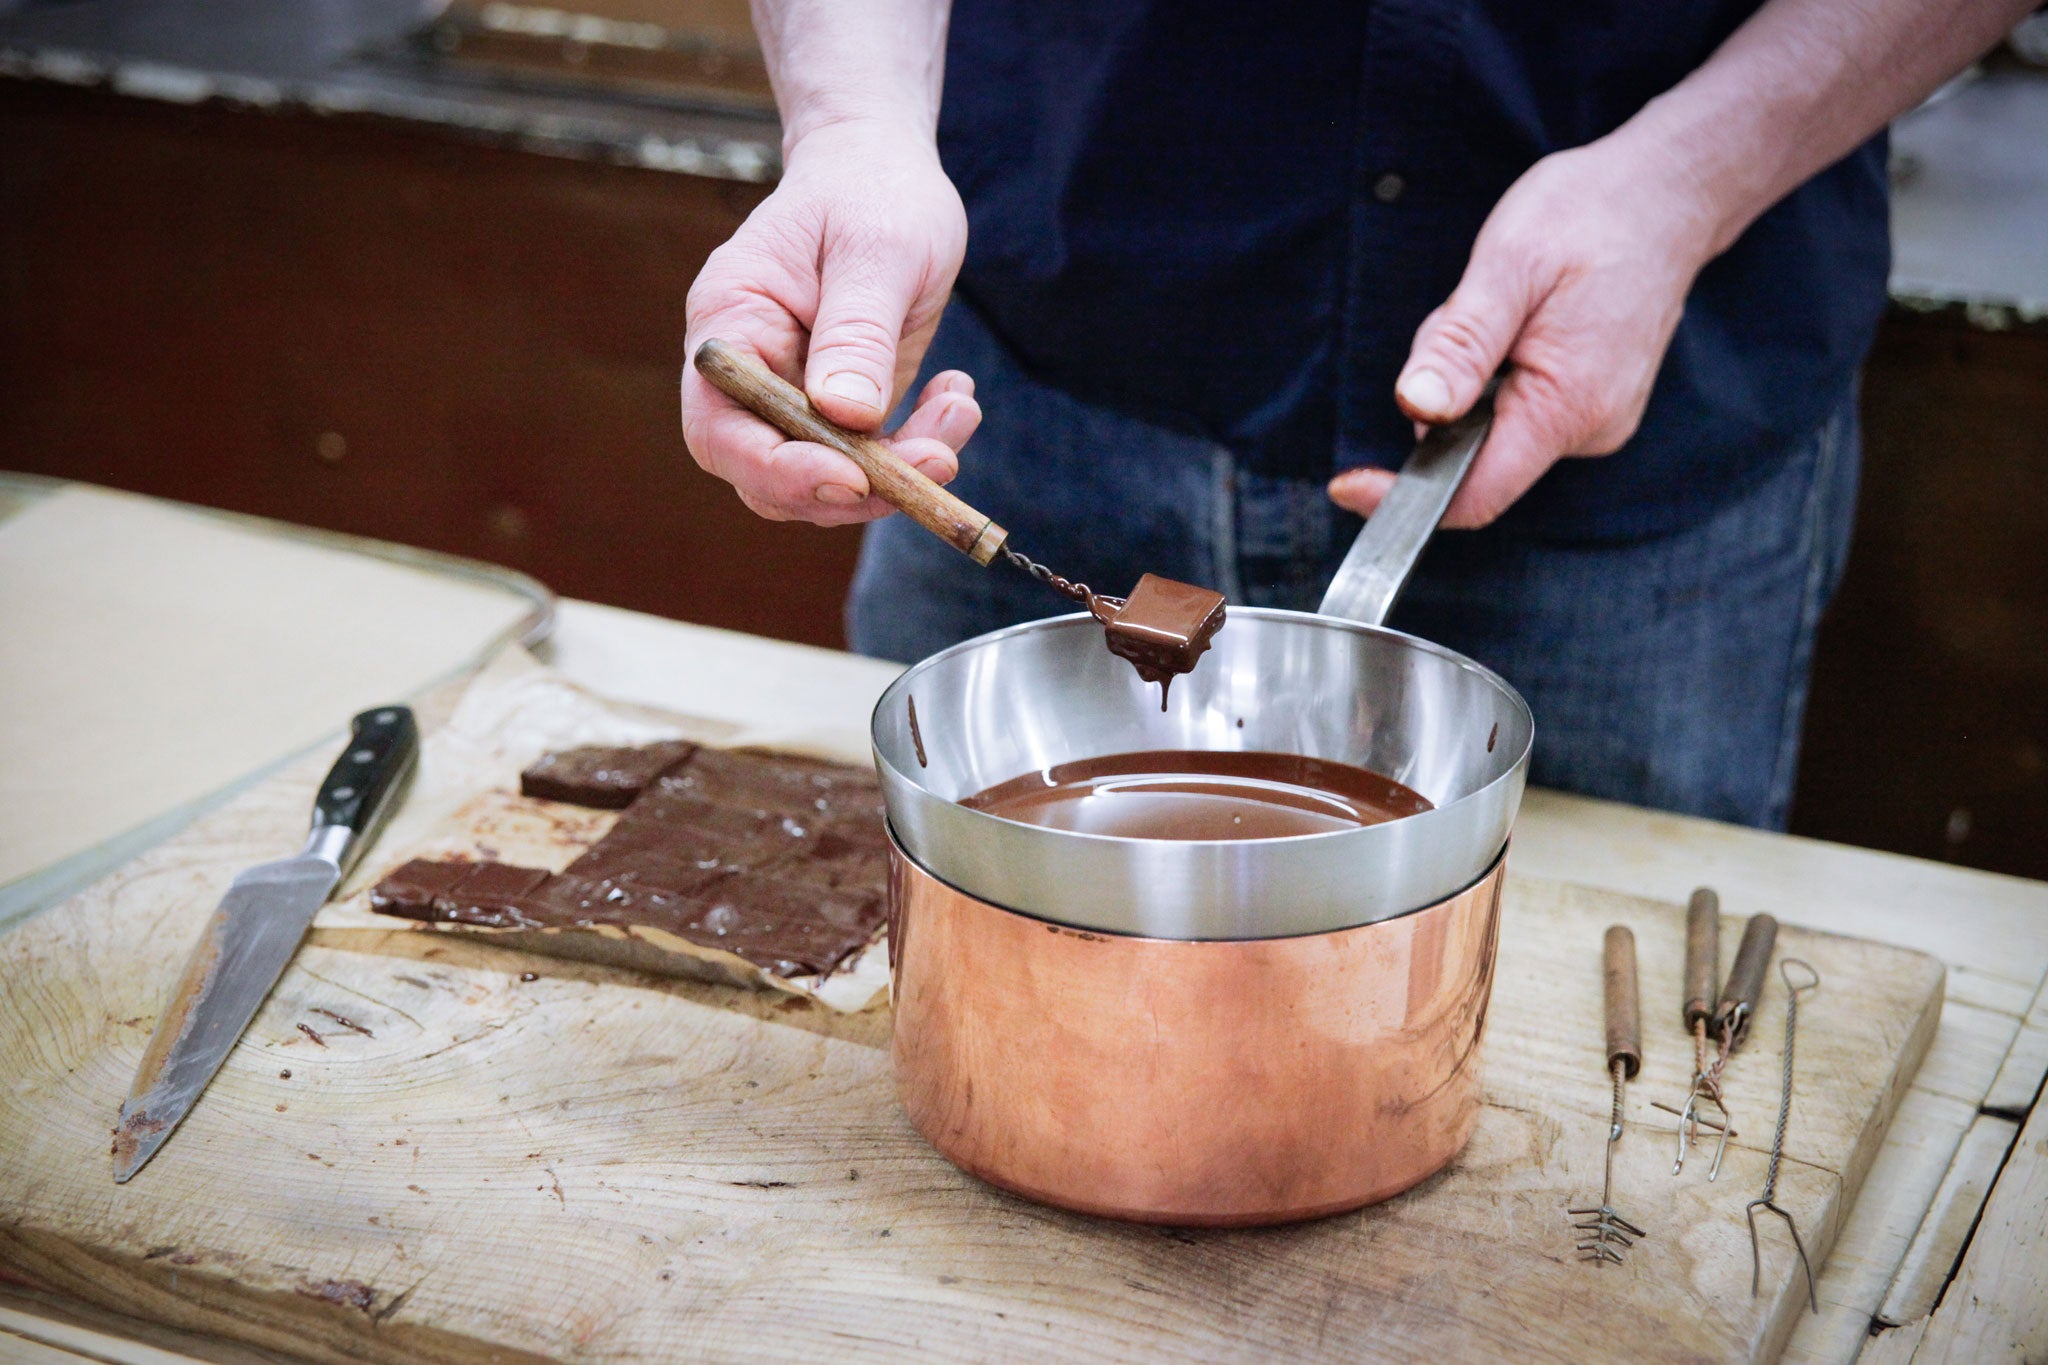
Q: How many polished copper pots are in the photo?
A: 1